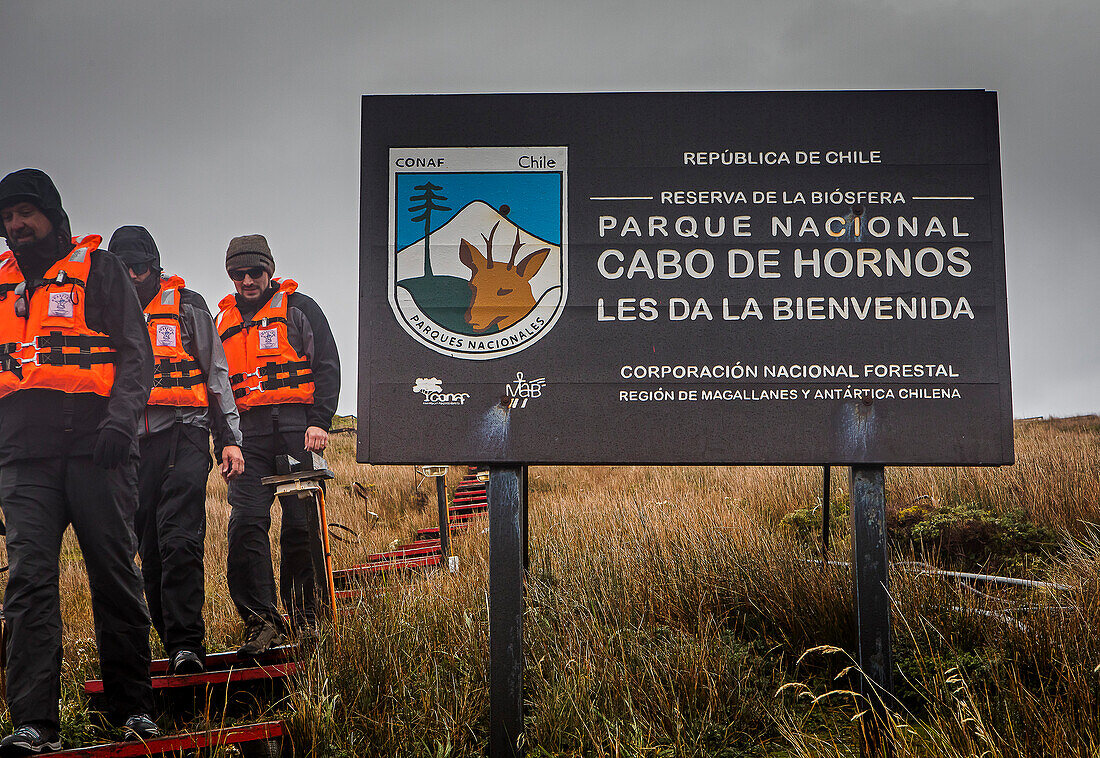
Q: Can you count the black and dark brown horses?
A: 0